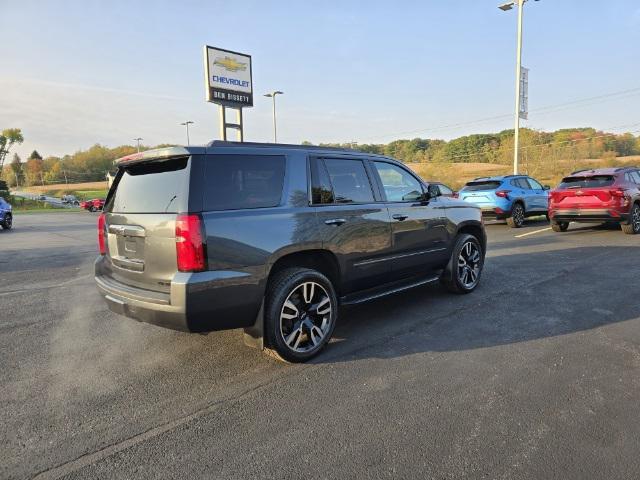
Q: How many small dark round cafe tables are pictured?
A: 0